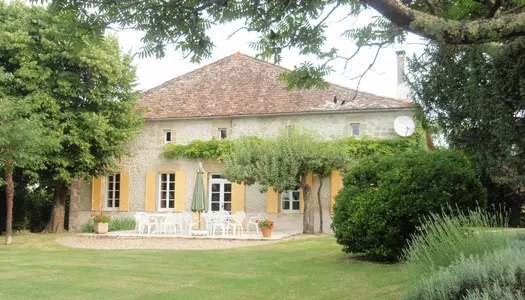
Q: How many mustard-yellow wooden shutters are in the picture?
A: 9